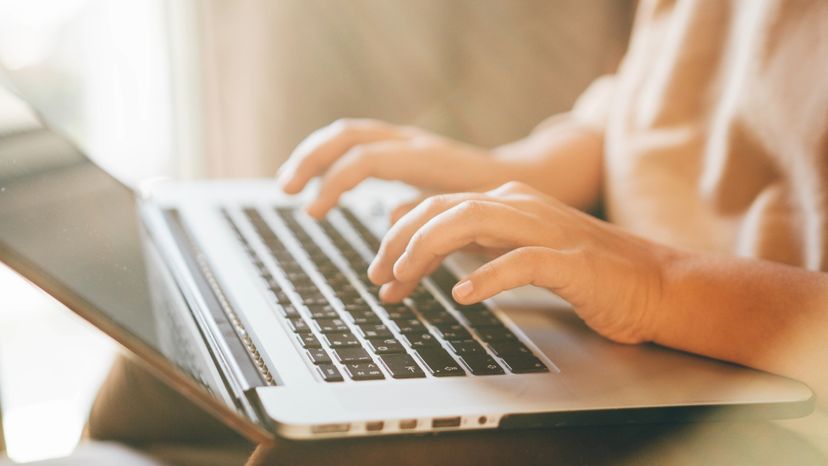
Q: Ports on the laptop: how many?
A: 5